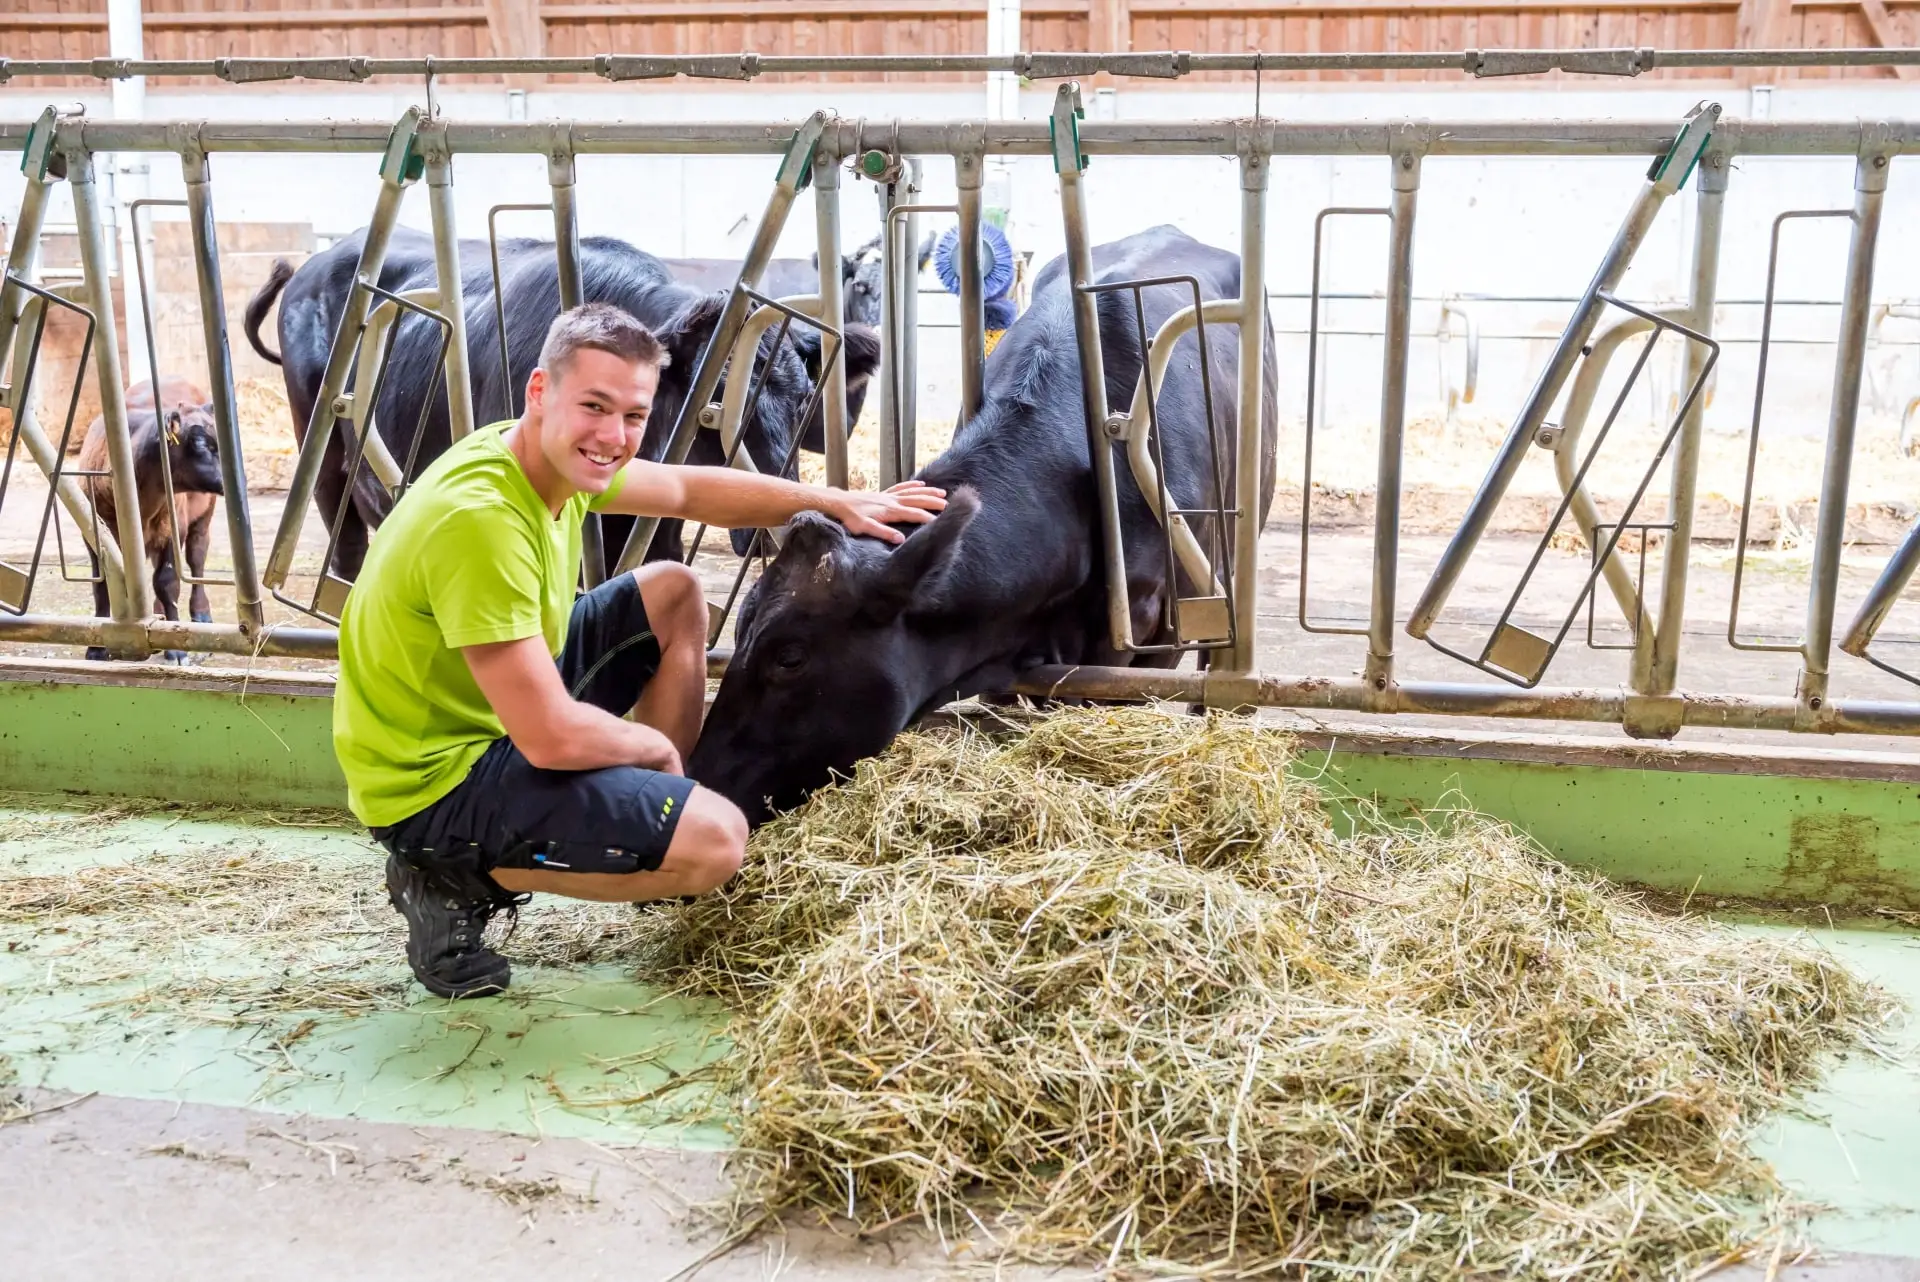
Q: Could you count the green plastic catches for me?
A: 5